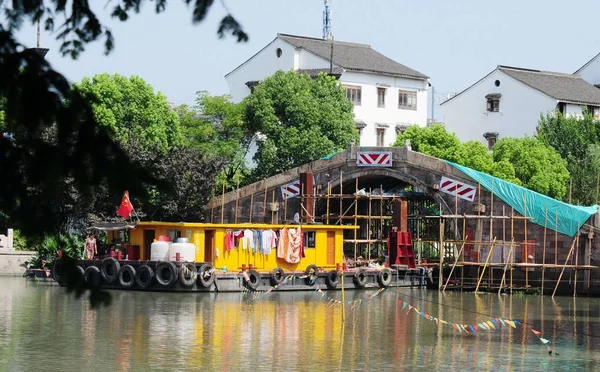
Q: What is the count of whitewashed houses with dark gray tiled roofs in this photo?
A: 3